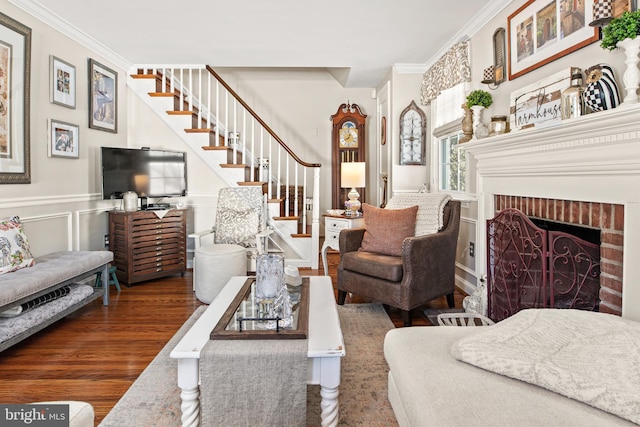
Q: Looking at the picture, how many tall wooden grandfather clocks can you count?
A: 1